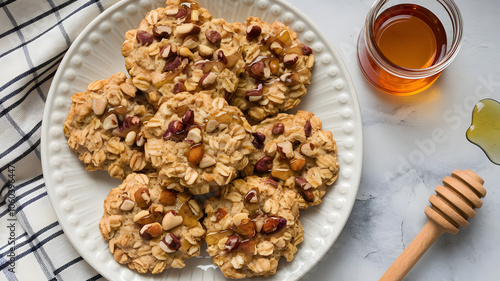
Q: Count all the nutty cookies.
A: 7